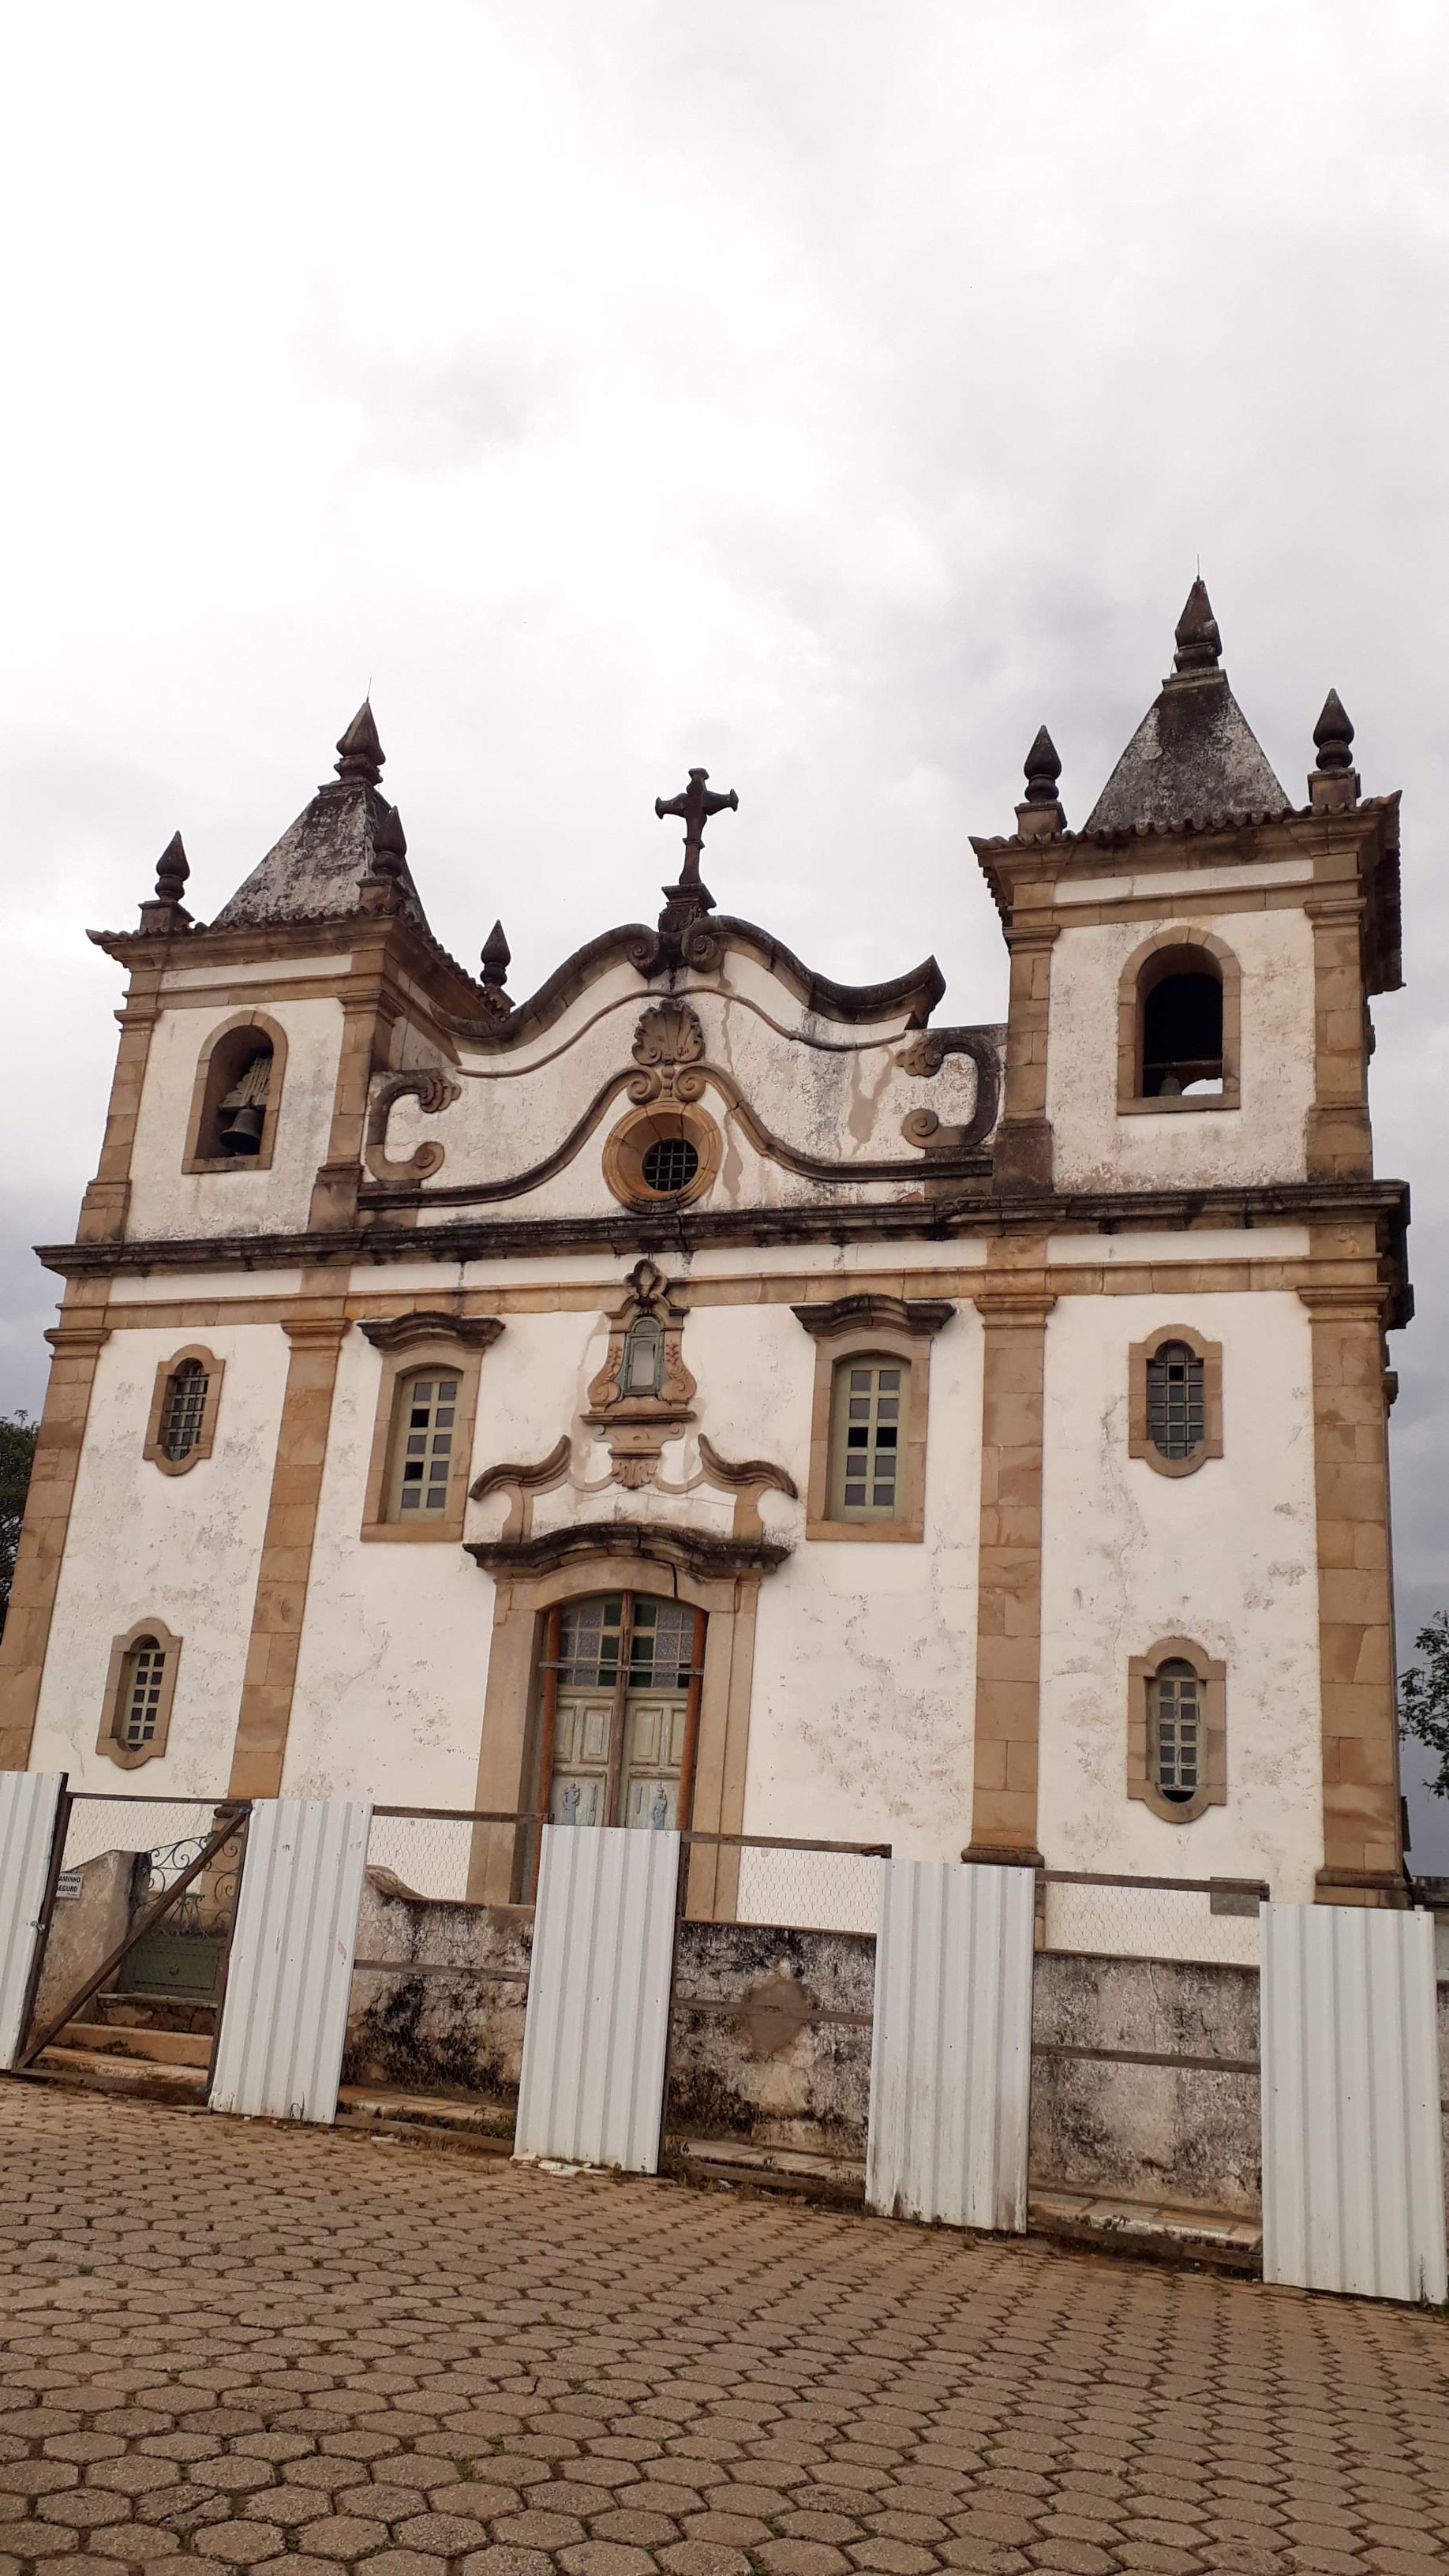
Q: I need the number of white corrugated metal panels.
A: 5